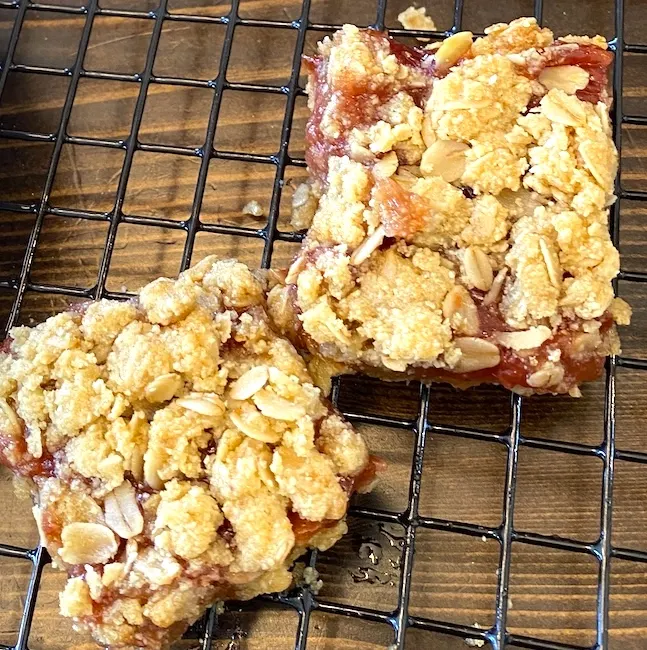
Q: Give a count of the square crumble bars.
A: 2